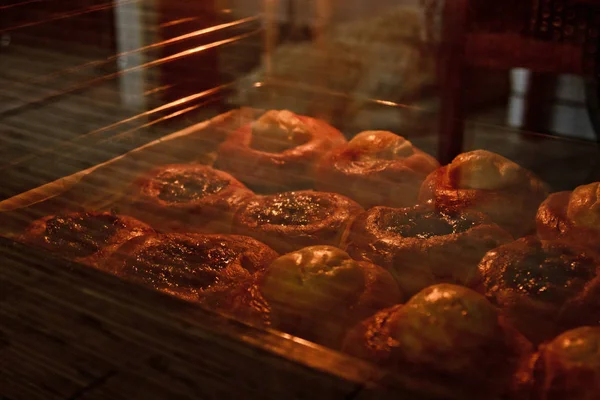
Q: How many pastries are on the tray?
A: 13